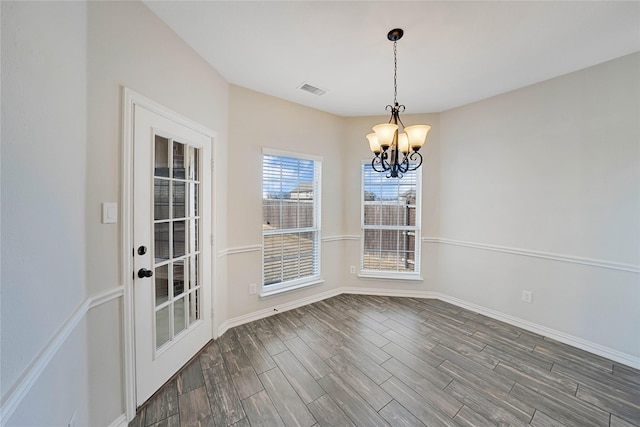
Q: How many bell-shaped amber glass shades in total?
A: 4